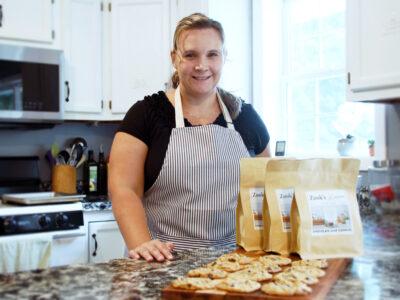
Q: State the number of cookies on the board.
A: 12